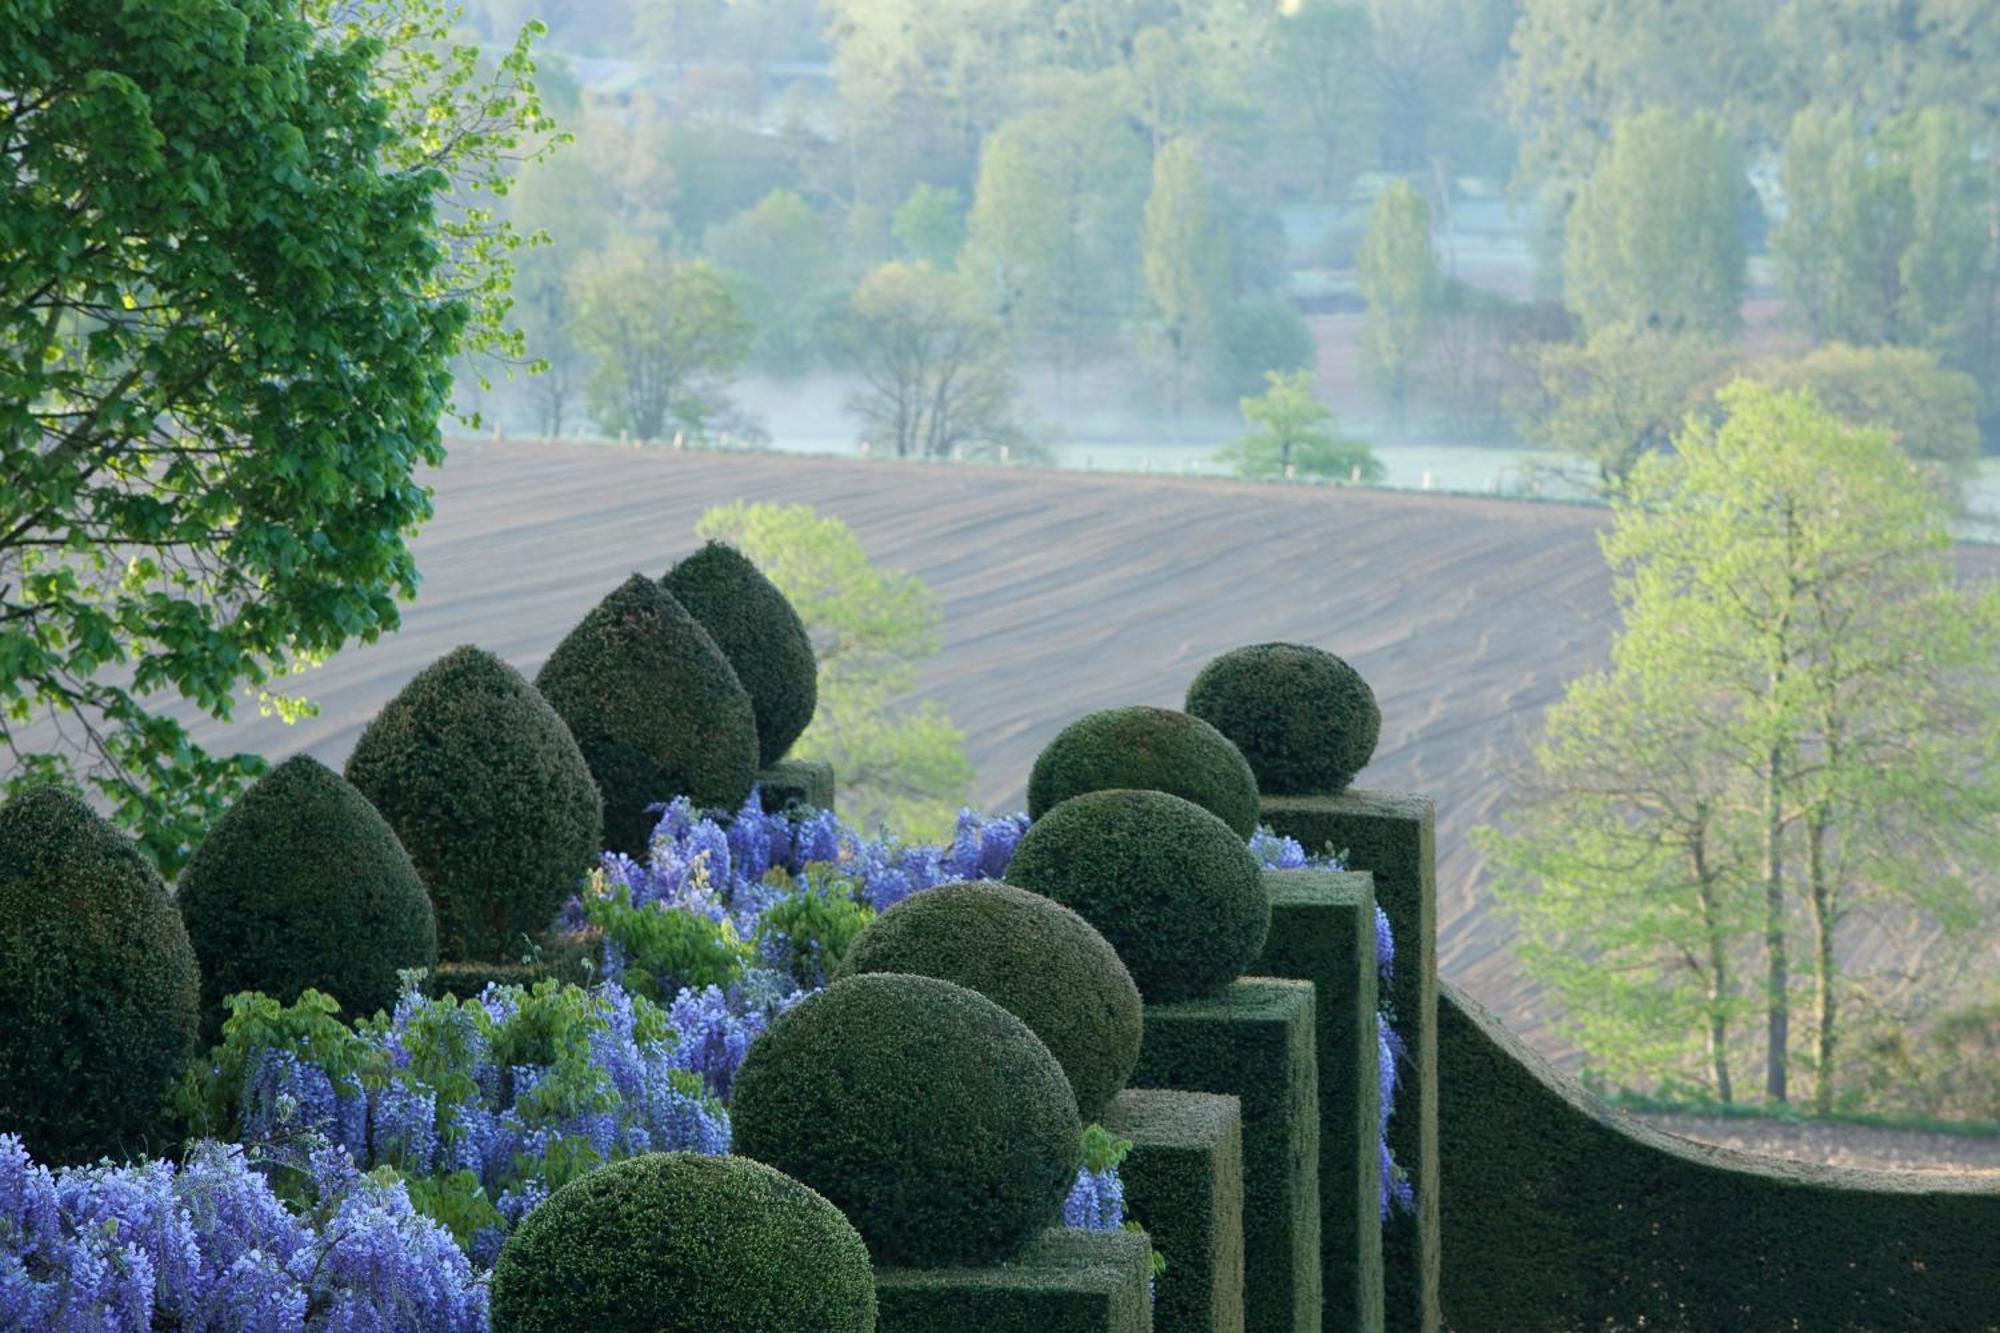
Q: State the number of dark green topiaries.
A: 11